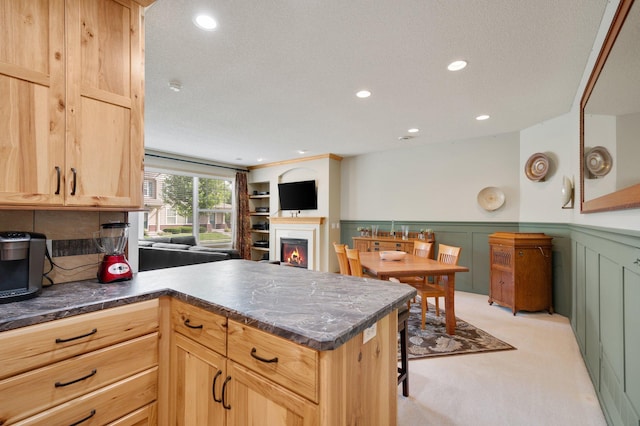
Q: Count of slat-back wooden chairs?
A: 4